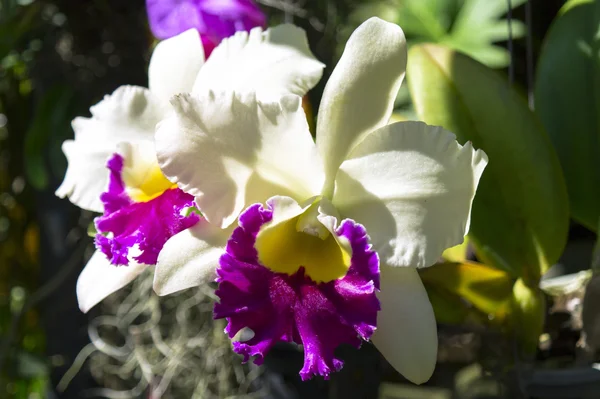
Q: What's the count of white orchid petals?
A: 9